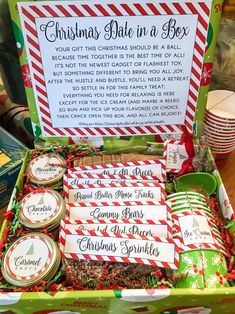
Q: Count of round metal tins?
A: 3